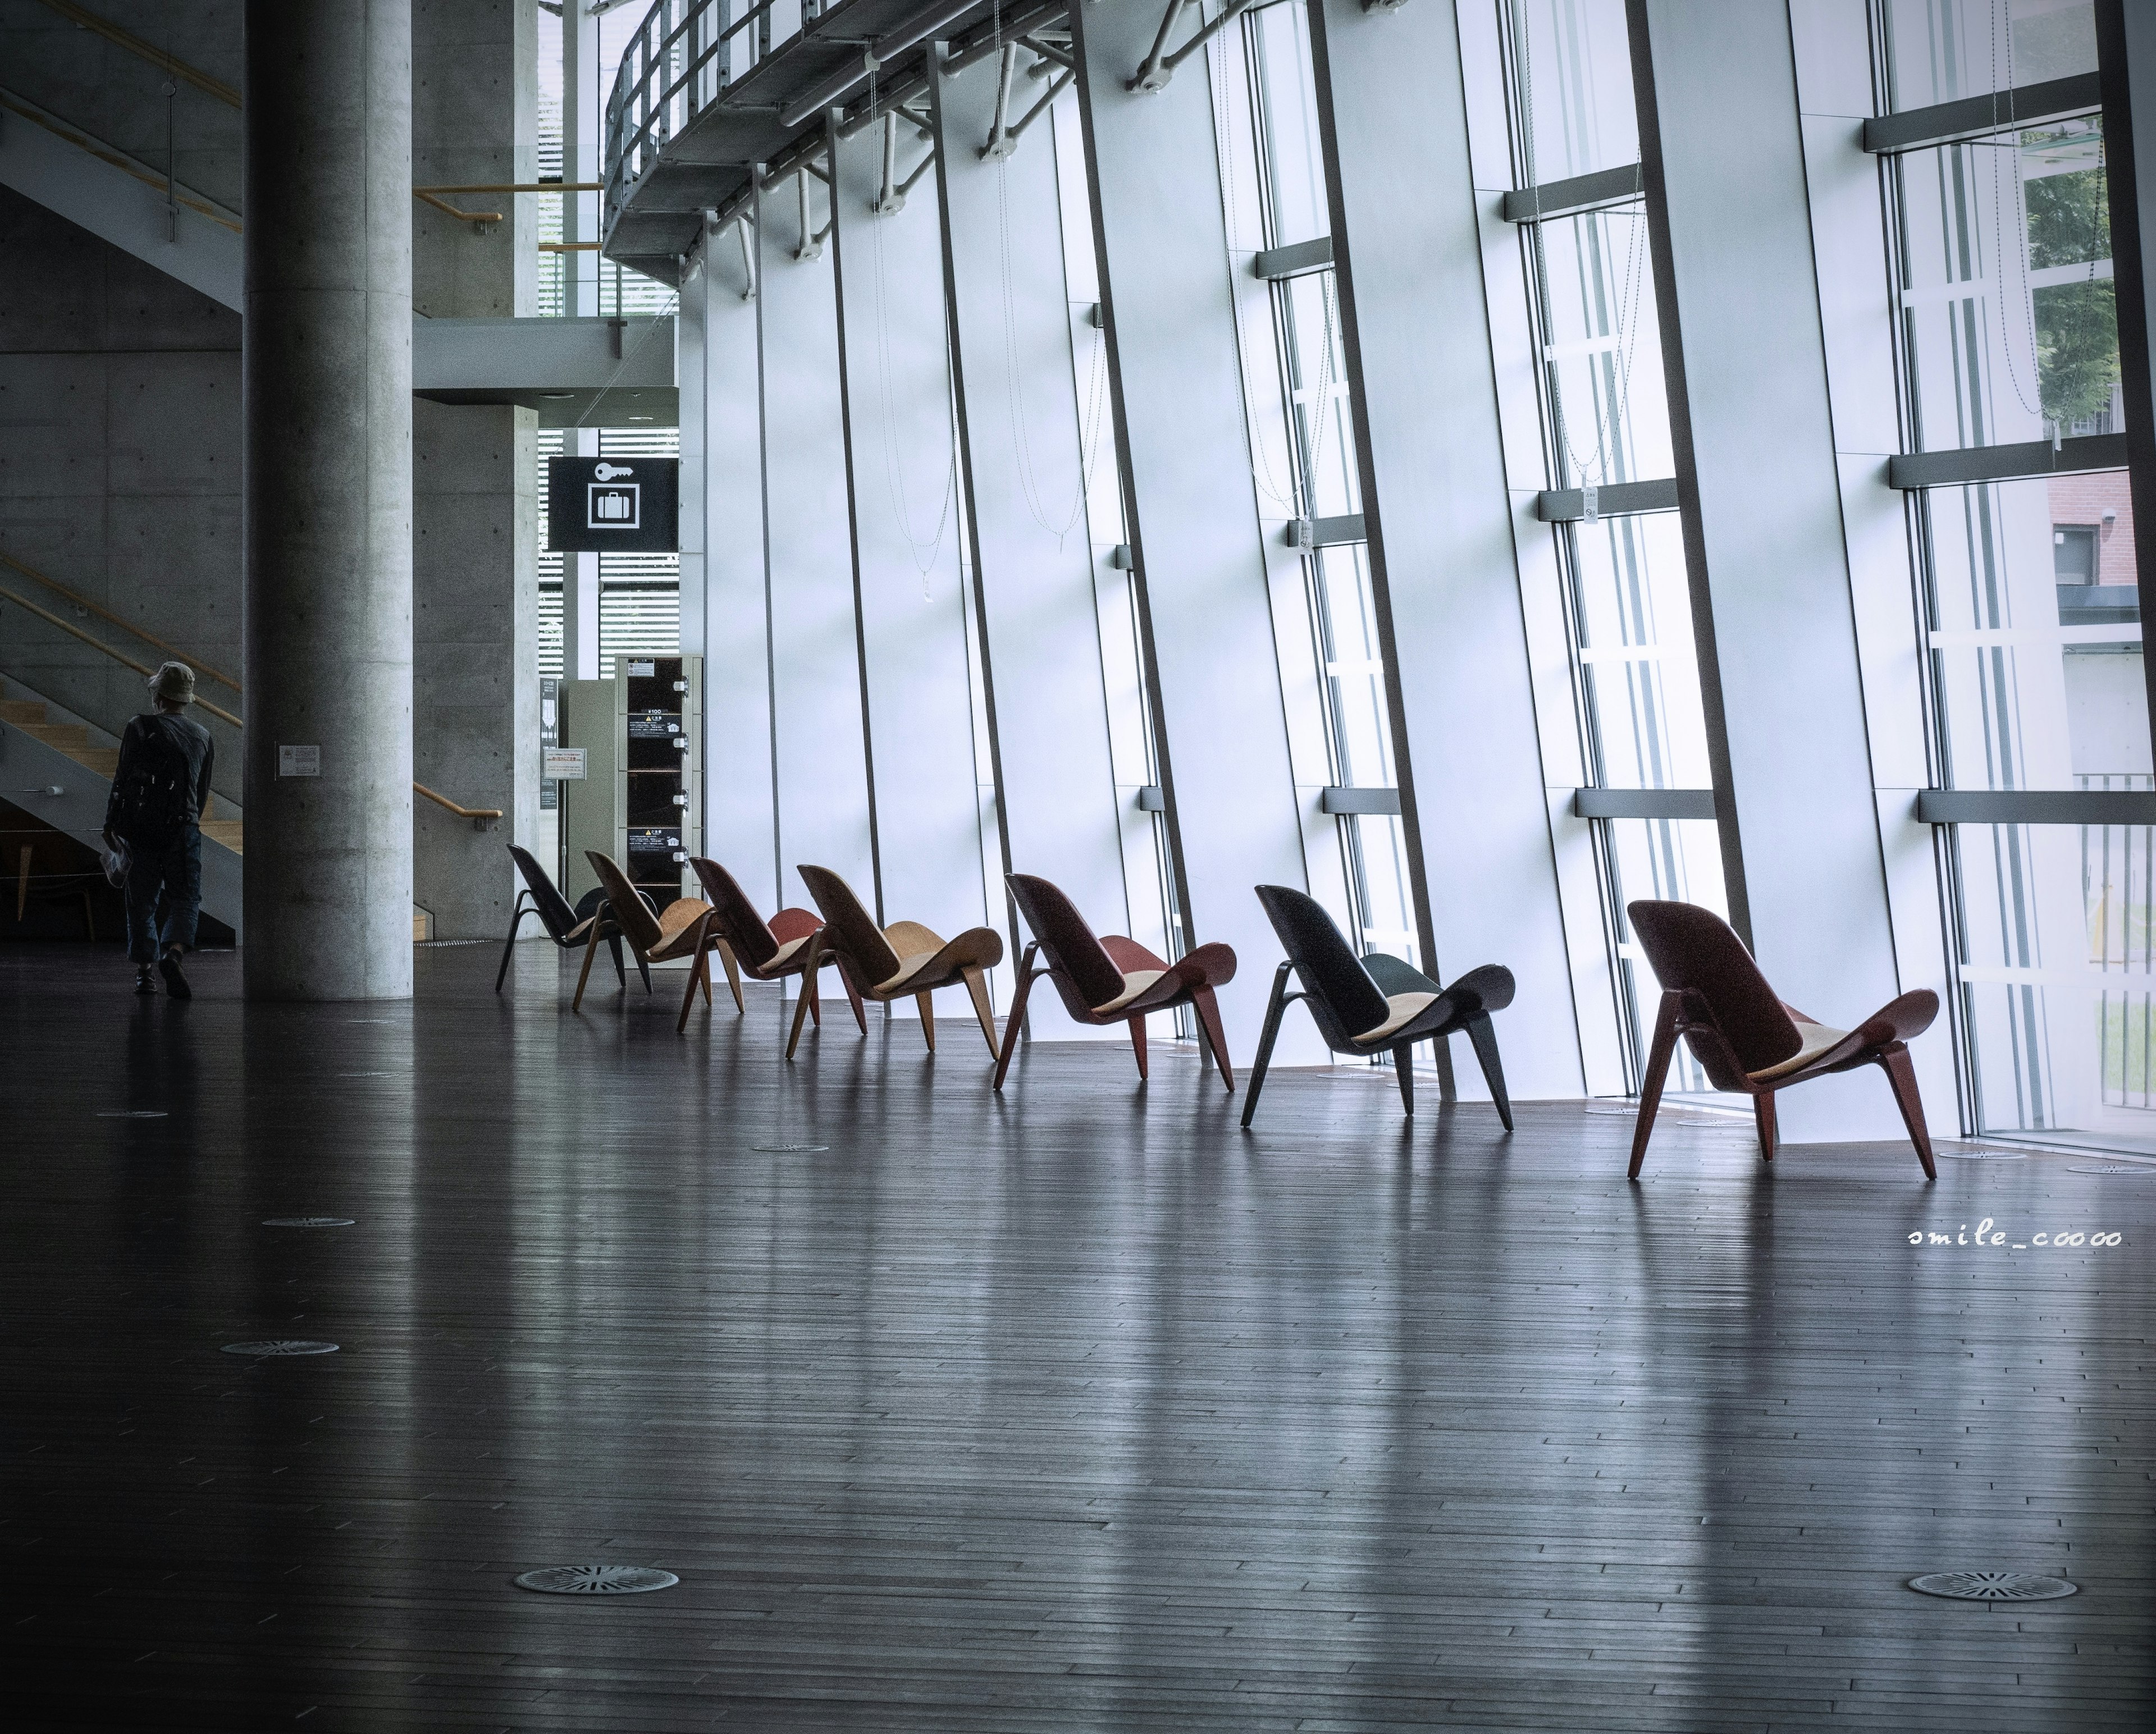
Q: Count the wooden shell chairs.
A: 7